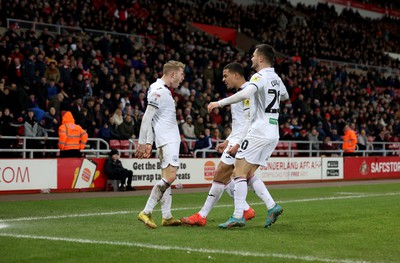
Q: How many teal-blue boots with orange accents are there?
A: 2